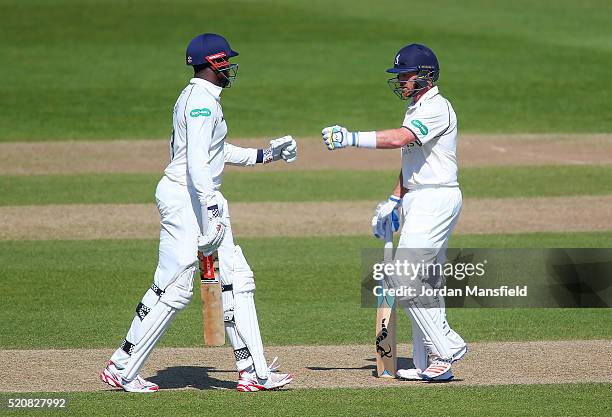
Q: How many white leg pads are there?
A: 4